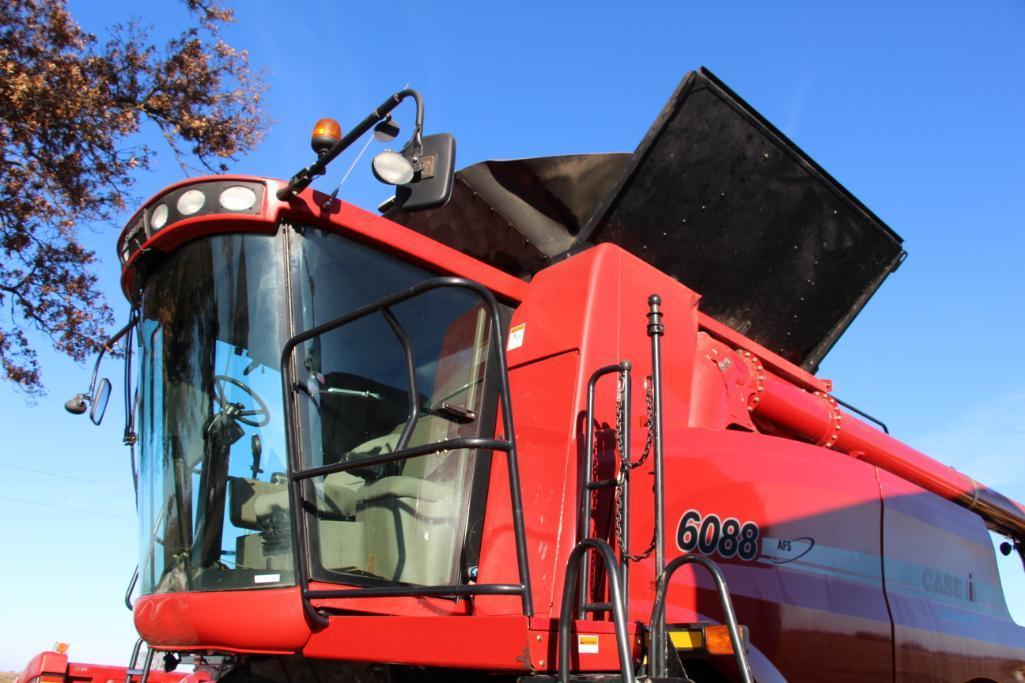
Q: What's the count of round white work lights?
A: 4